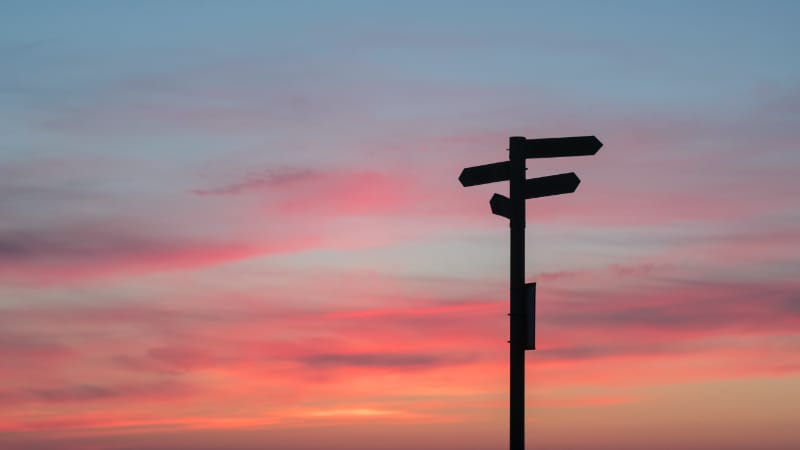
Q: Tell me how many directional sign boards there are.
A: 4